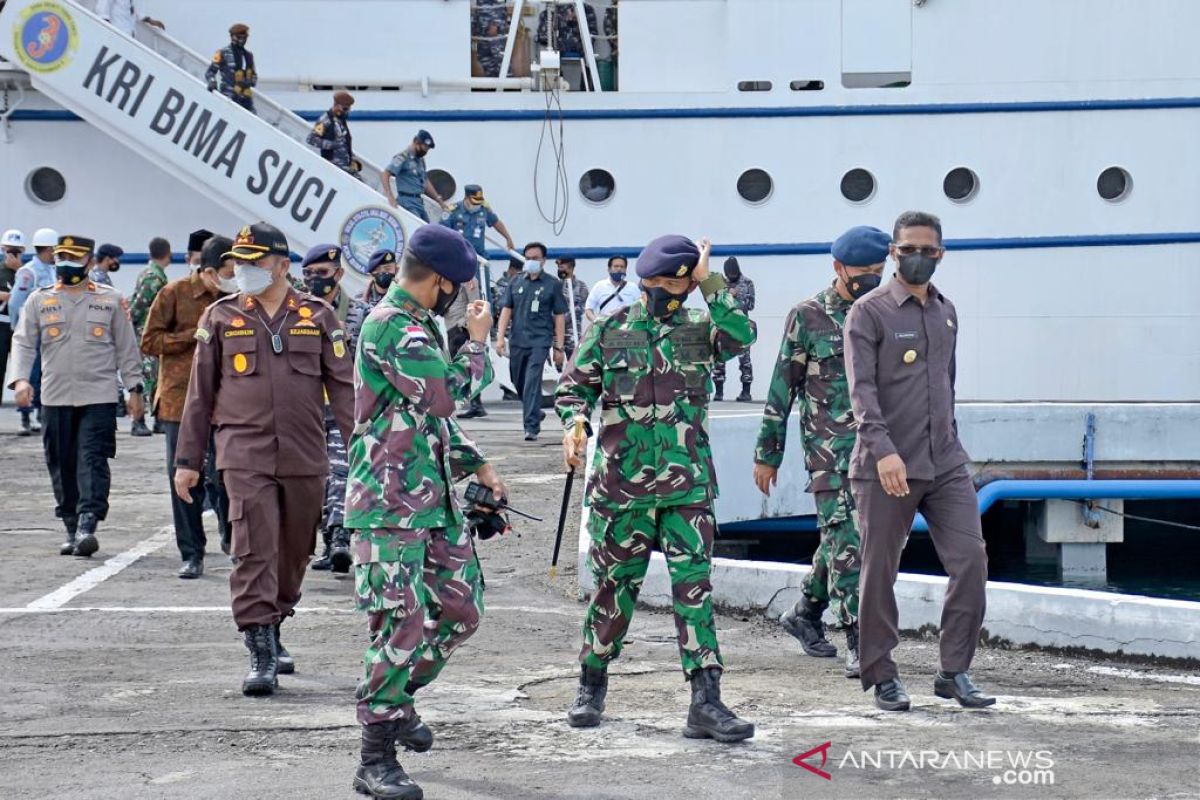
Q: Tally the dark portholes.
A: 7